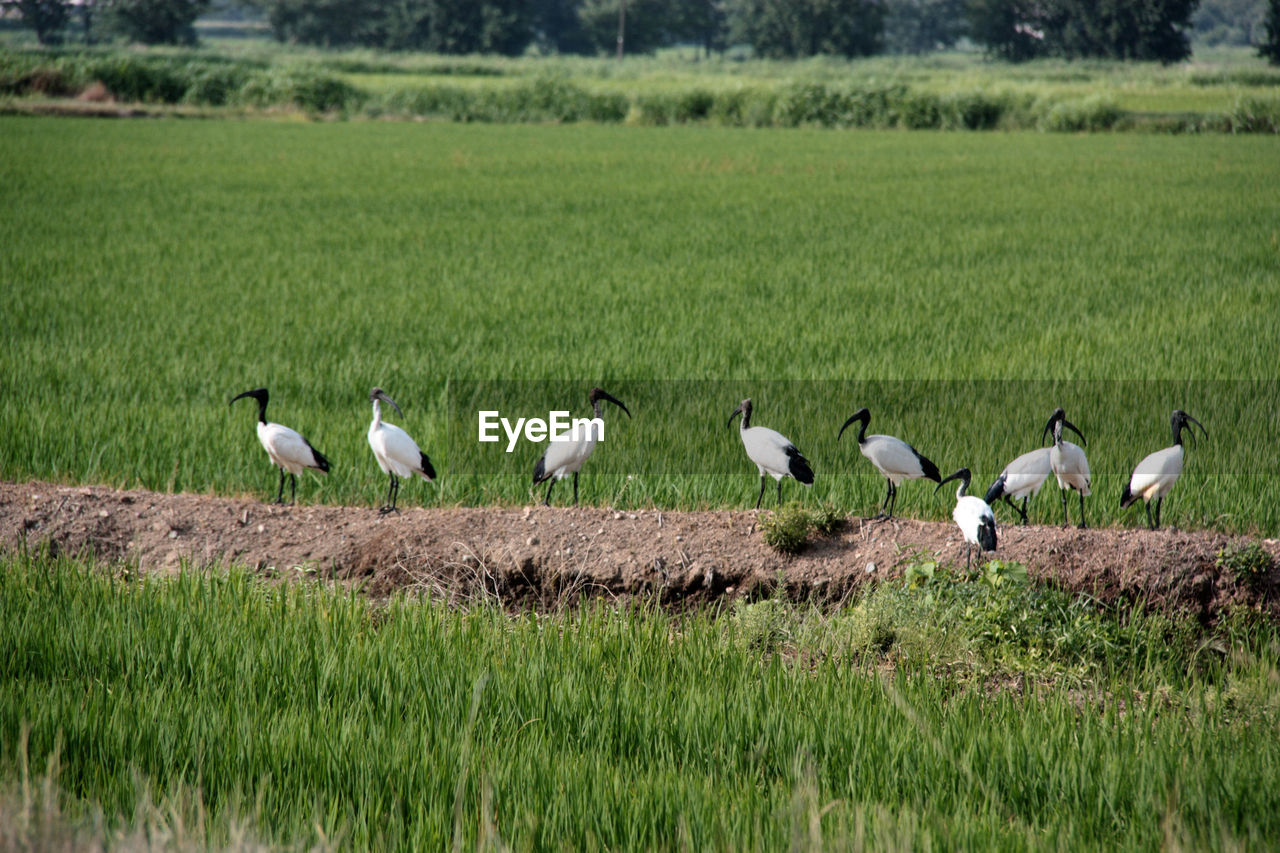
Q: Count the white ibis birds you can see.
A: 9